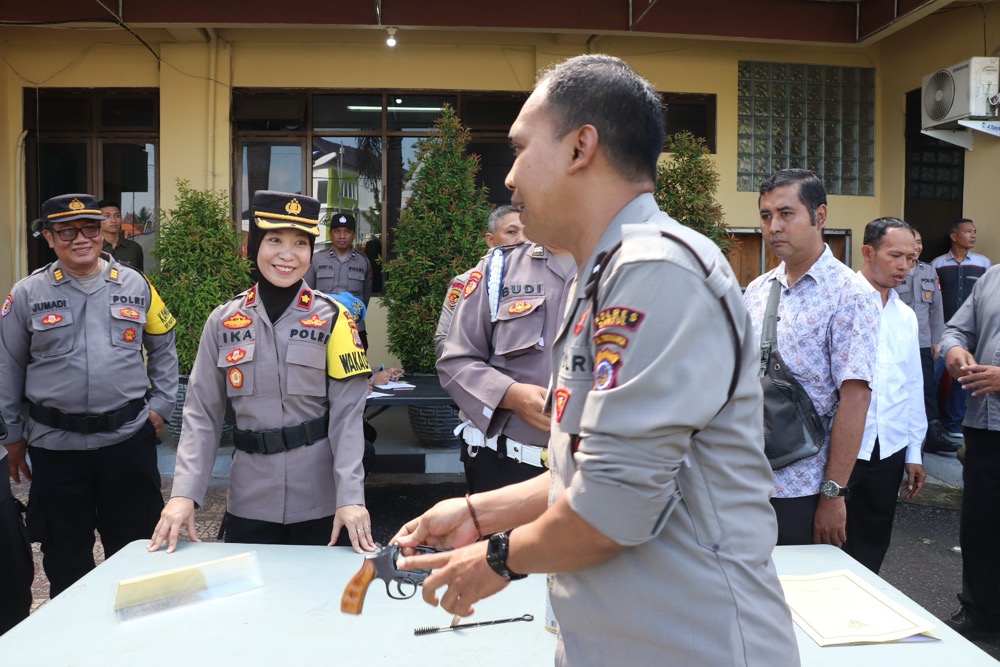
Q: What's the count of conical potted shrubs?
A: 3